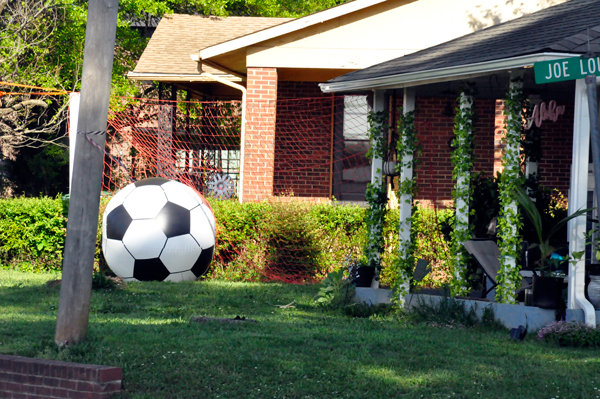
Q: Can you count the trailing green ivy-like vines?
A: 4